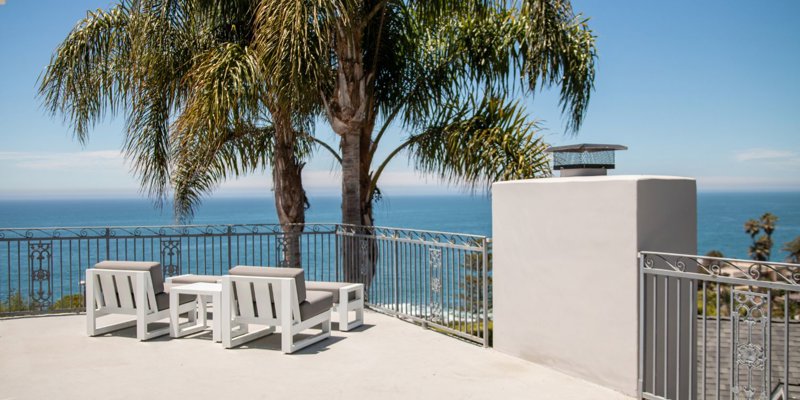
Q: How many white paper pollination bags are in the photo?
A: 0